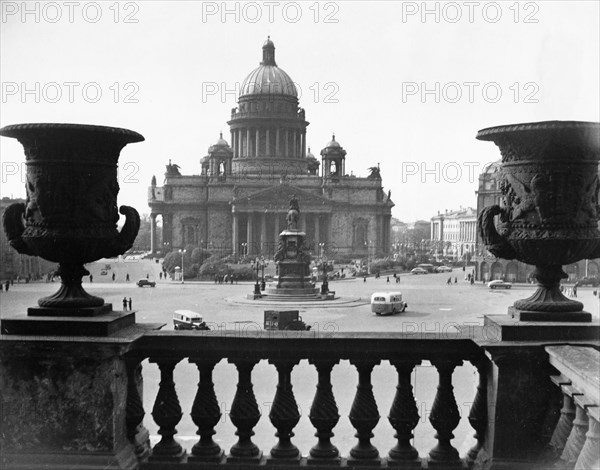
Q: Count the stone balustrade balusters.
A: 13